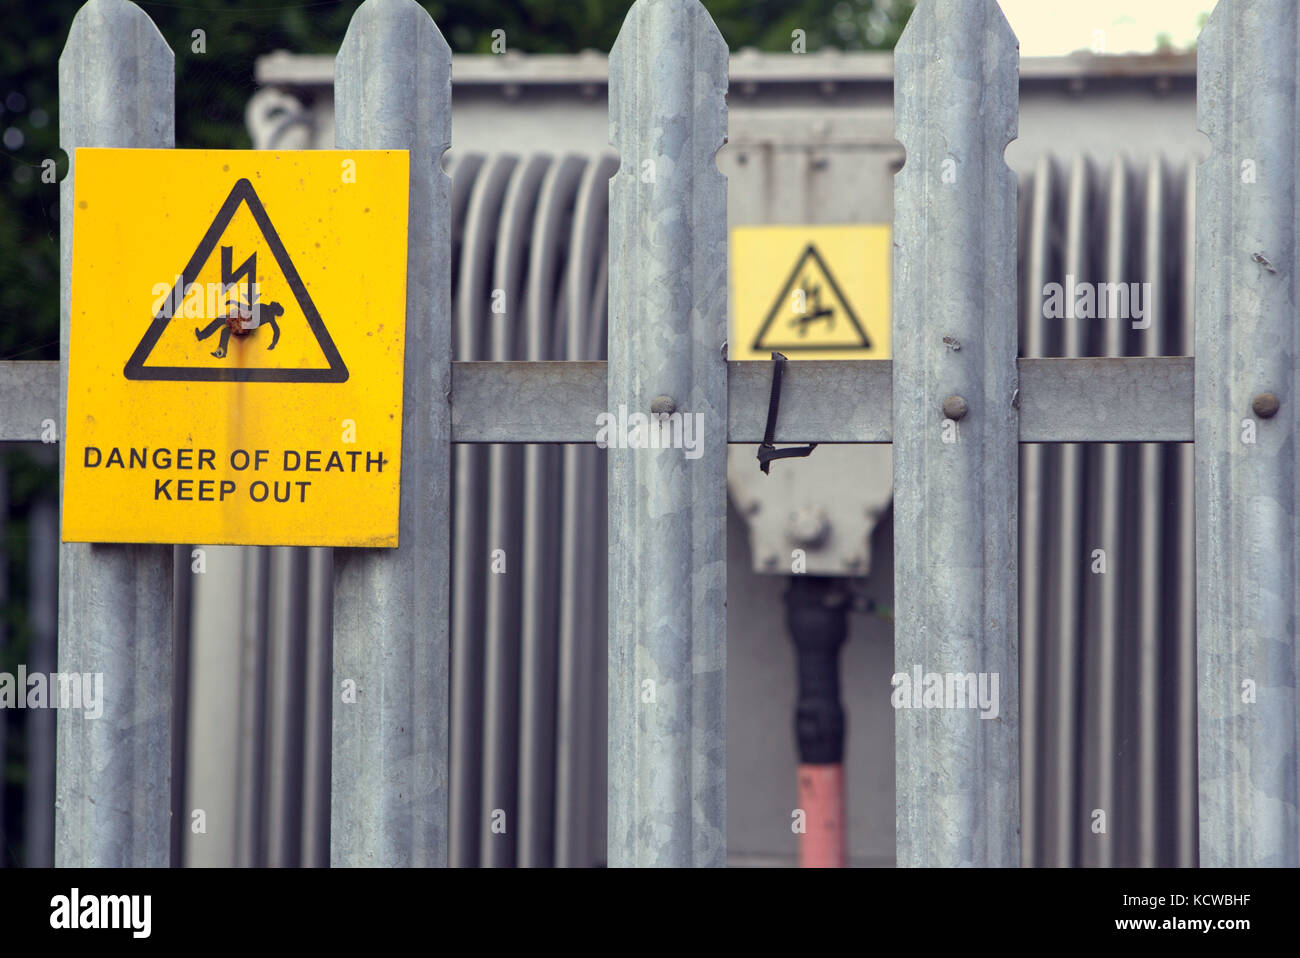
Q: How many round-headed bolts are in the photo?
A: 3